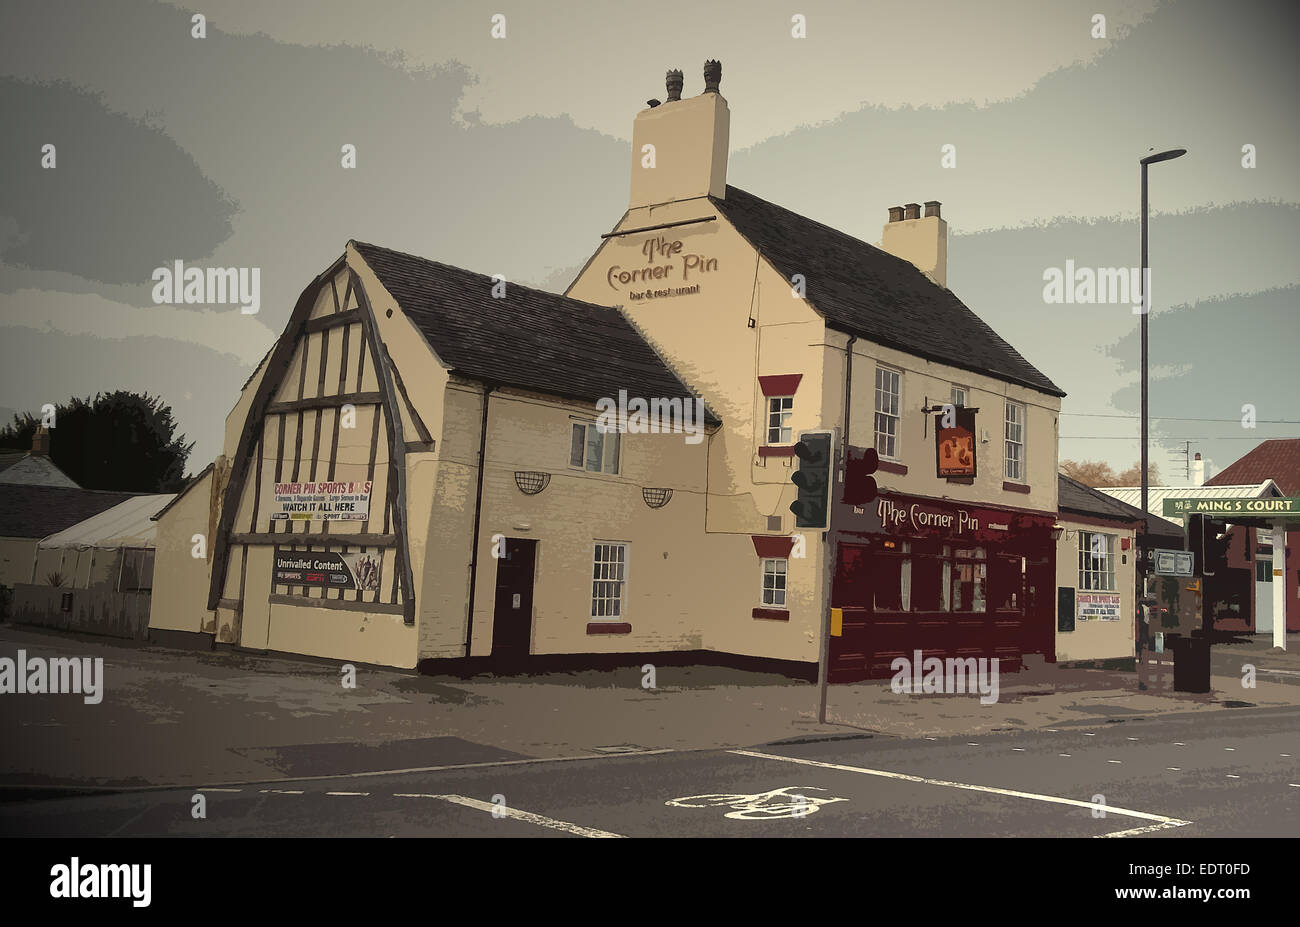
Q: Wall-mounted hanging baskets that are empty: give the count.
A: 2